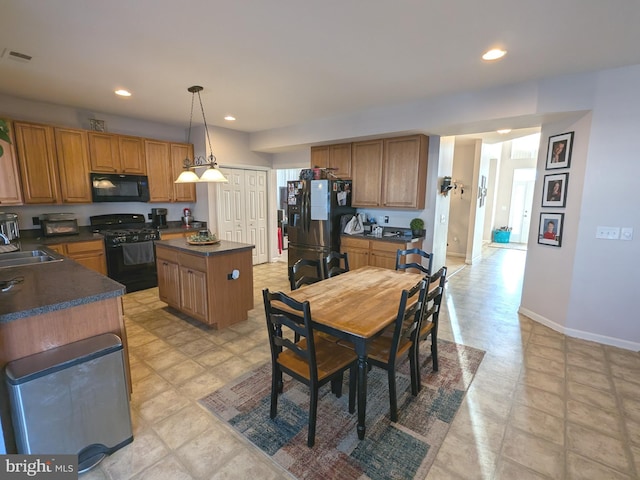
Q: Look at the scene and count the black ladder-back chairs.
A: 6